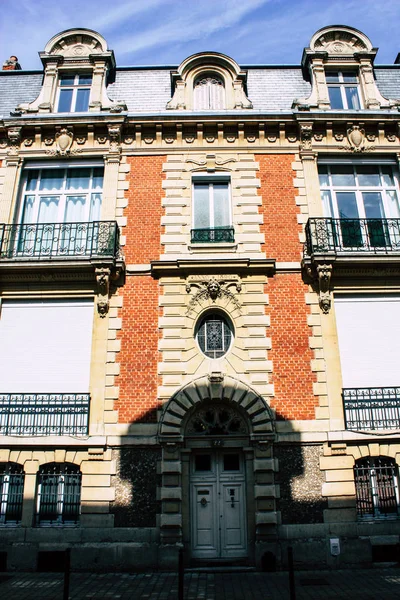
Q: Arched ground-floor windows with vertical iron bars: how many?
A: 3